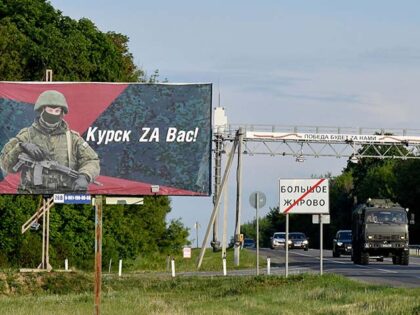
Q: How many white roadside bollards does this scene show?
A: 5